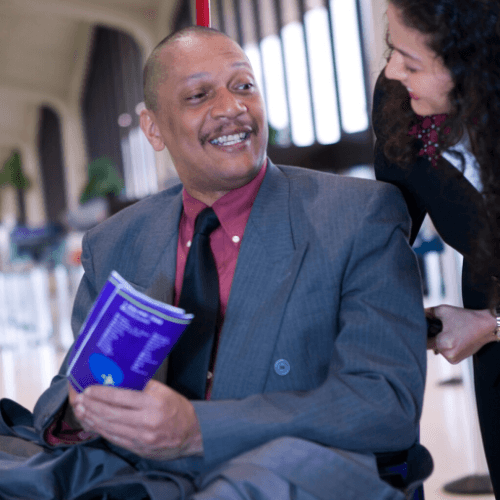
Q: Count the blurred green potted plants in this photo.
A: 2